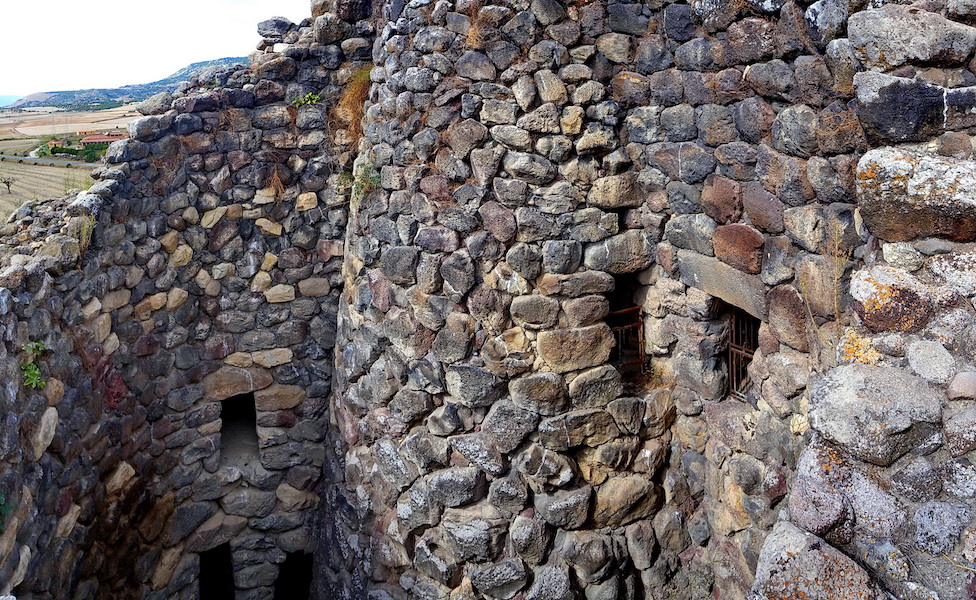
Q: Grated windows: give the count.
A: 2